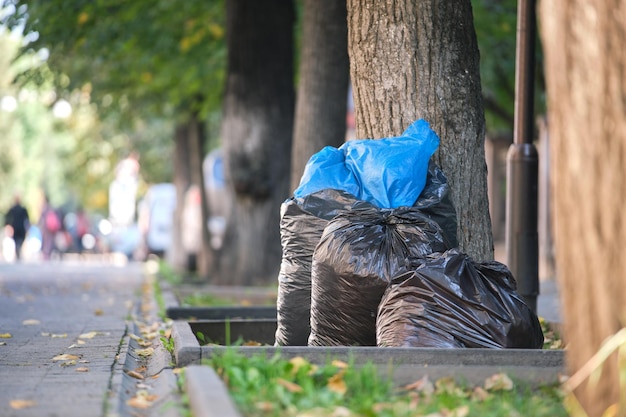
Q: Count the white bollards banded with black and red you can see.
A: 0